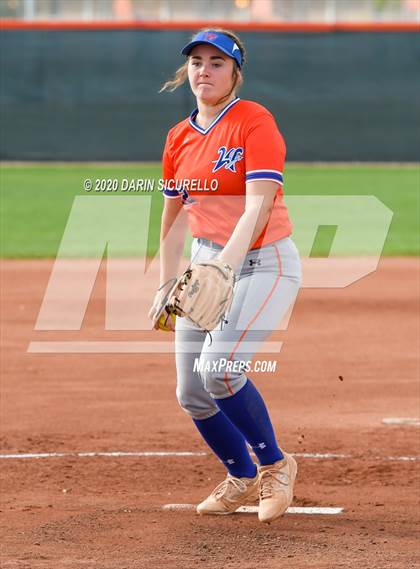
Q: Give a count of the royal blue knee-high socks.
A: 2